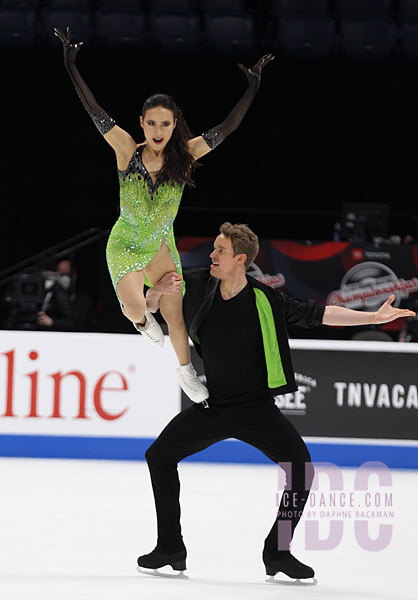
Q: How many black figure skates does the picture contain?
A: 2